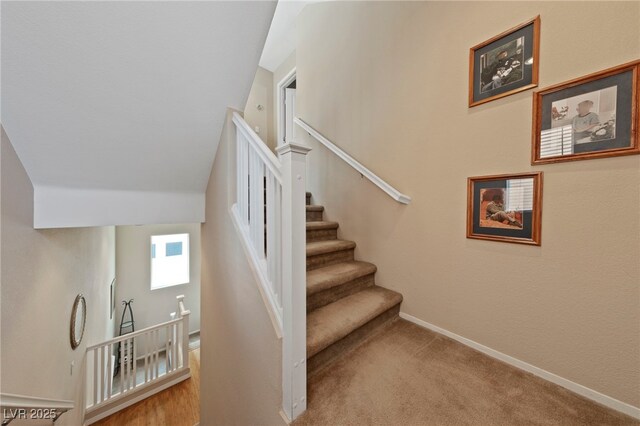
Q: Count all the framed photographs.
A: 3